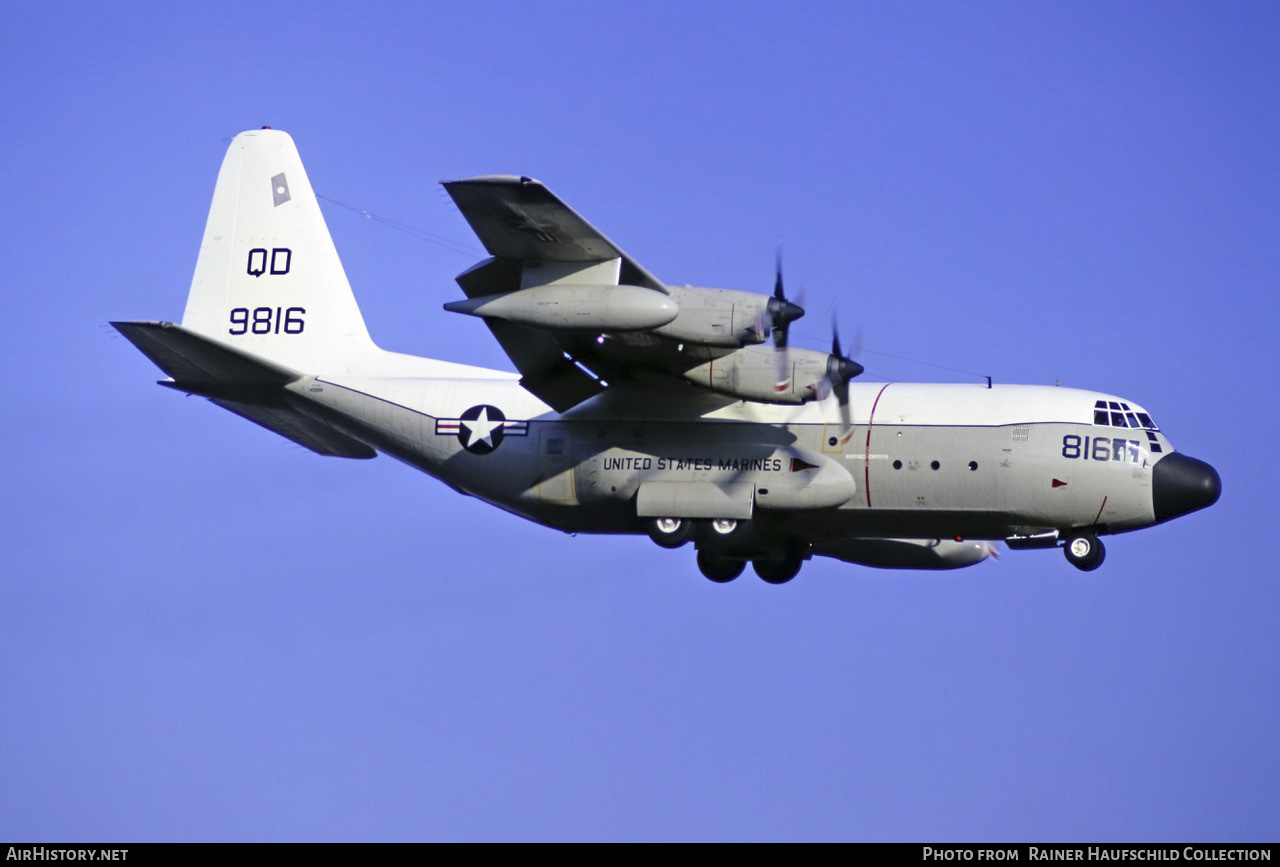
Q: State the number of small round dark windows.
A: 4